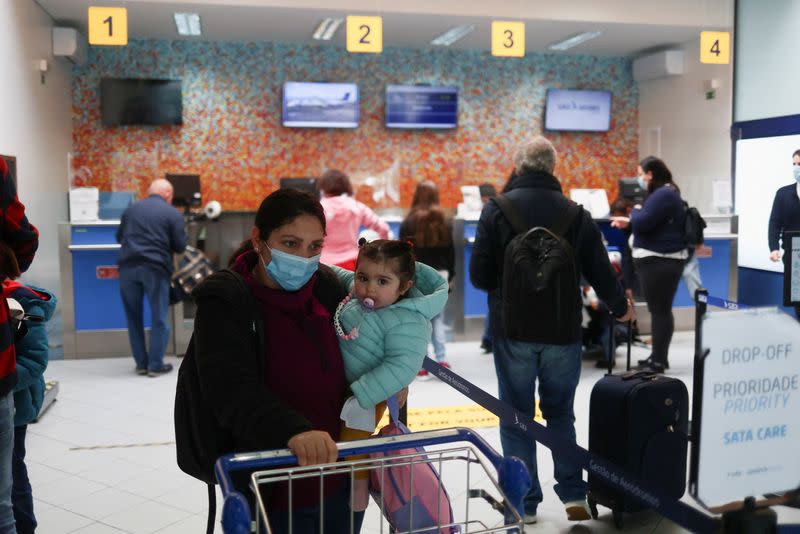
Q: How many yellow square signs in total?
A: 4